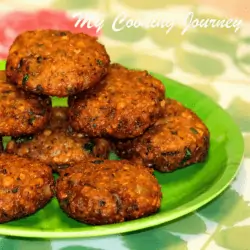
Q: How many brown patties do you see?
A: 7